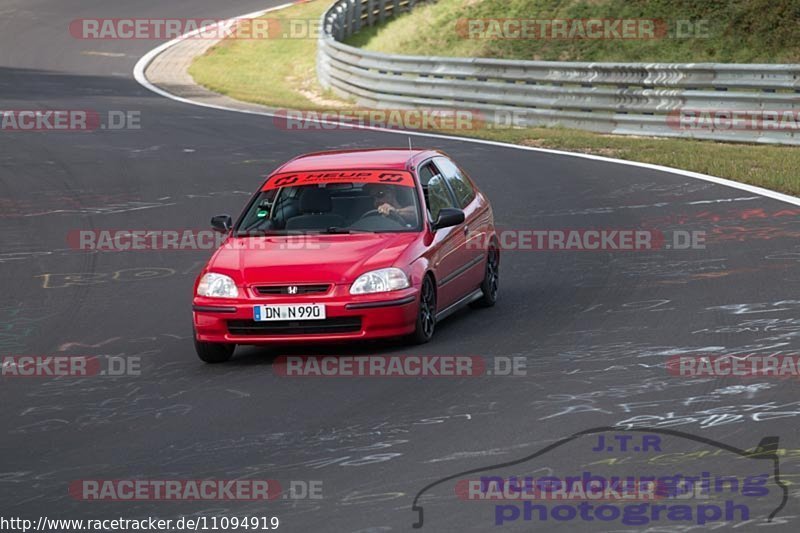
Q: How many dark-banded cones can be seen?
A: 0